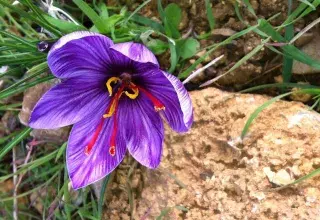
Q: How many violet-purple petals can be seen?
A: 6